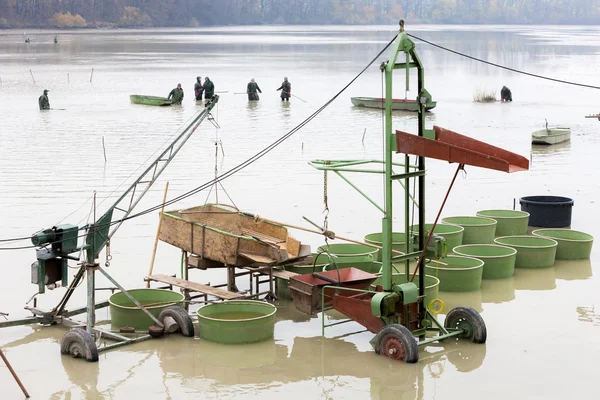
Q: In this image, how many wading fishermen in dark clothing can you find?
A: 7